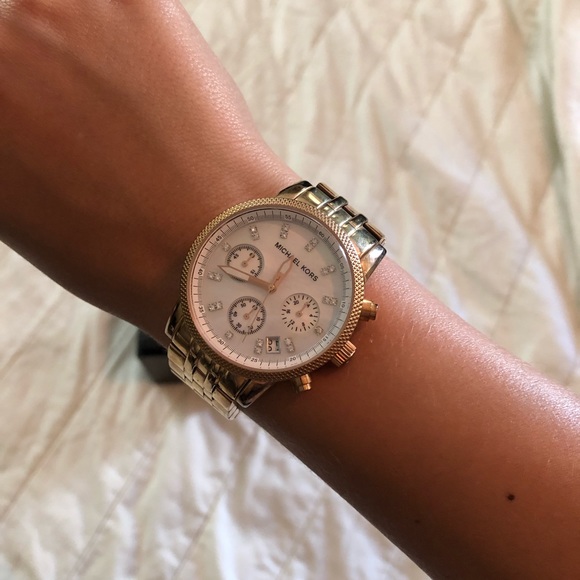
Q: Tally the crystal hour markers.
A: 12